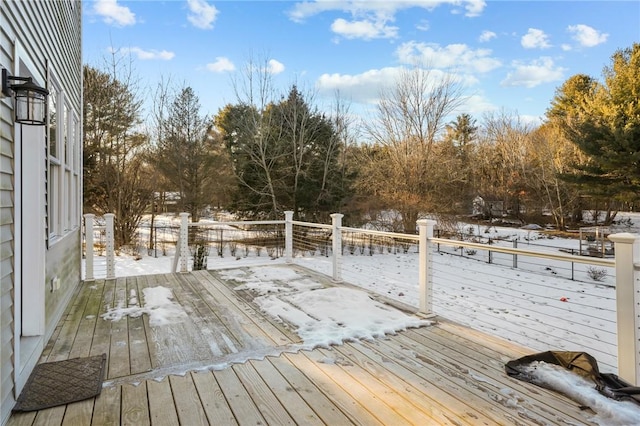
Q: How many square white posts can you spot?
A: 7